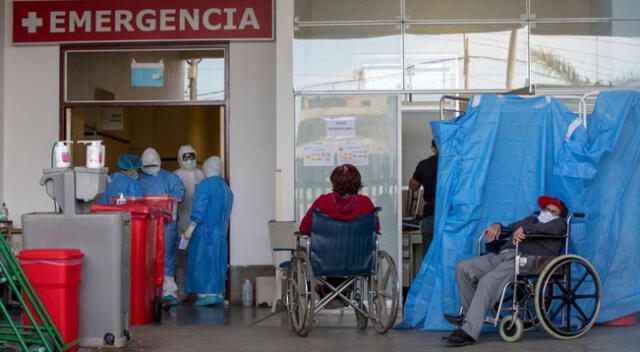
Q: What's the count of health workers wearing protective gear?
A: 4